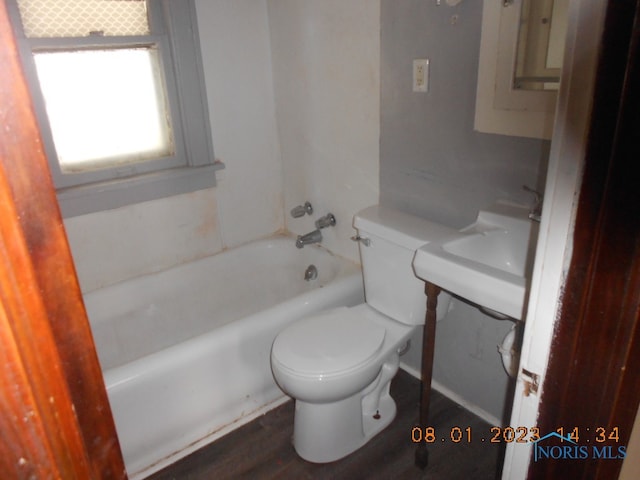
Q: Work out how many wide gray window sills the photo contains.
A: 1